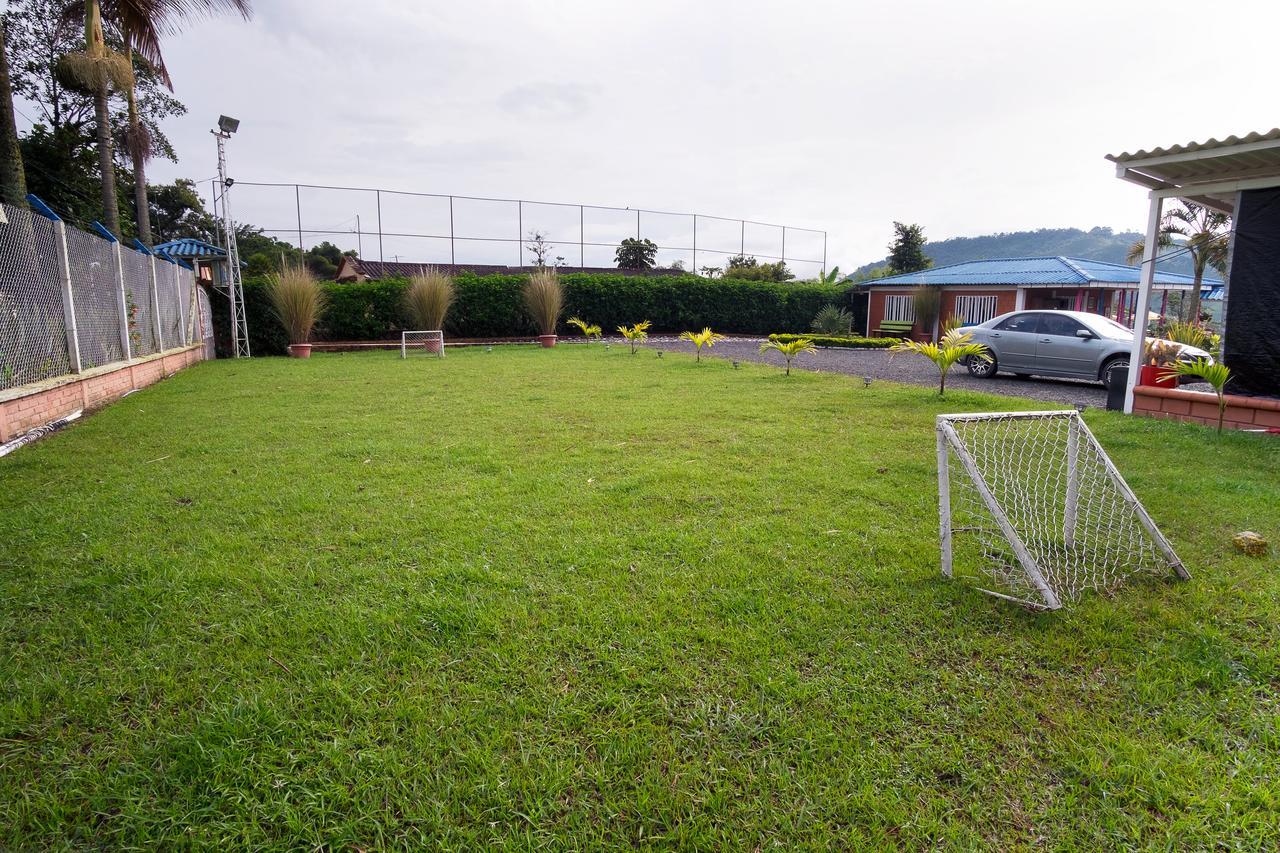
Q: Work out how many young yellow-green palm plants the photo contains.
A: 6